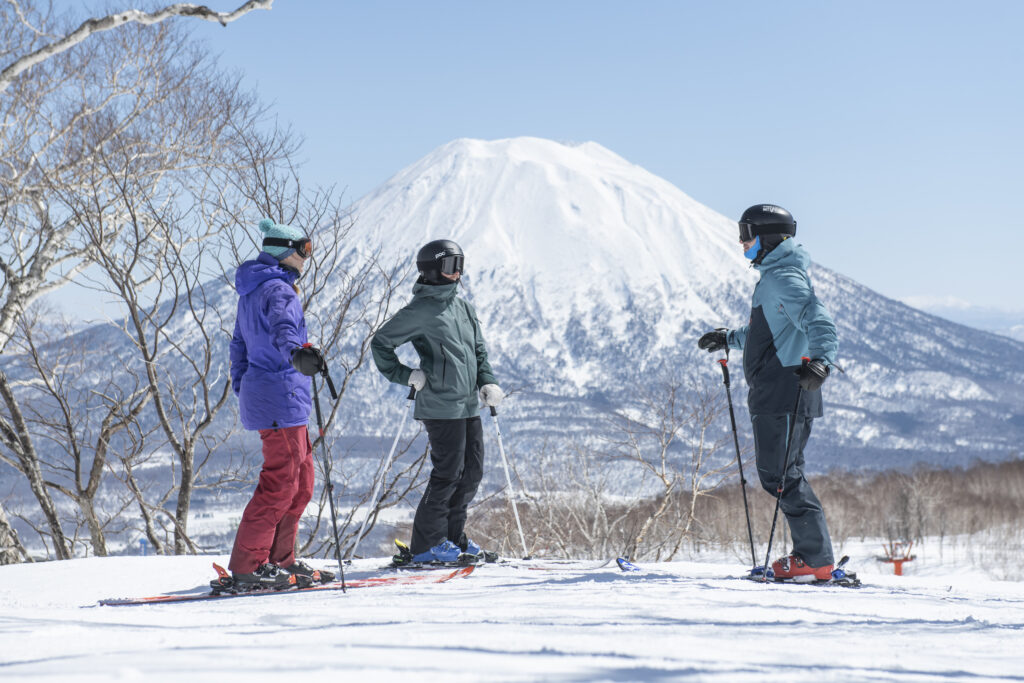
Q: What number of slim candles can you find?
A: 0